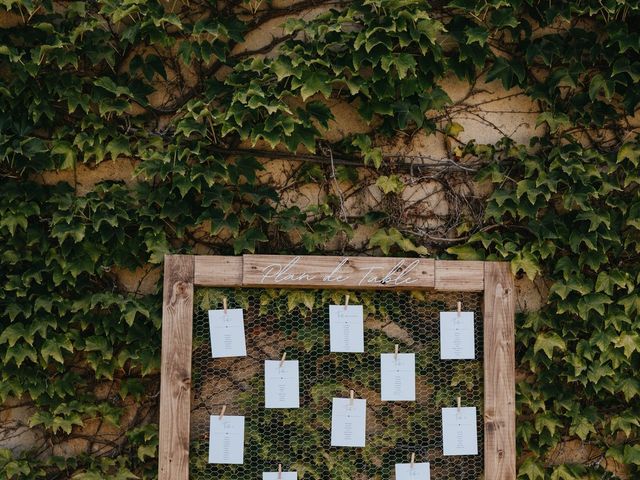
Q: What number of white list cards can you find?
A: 10